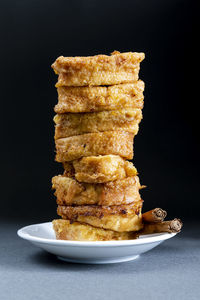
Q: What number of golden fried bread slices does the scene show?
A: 8